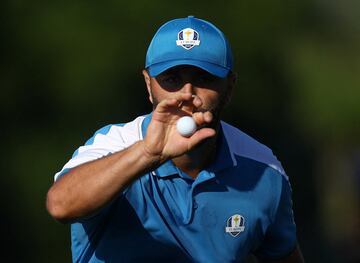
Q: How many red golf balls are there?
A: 0